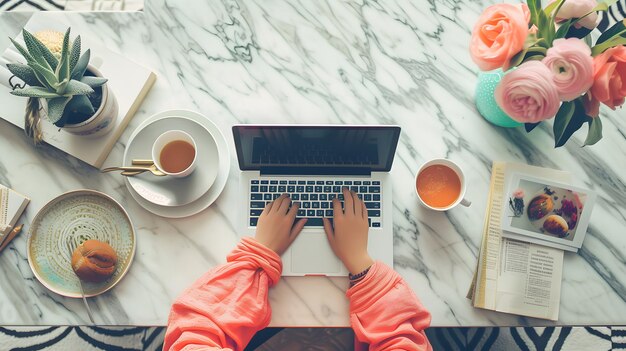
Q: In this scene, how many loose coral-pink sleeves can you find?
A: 2